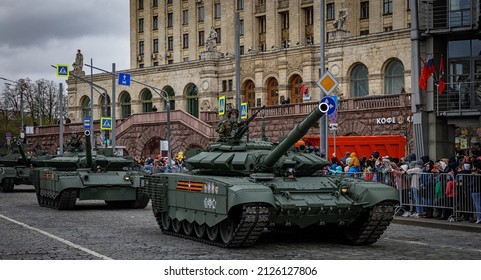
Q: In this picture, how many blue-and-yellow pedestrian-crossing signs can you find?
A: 4